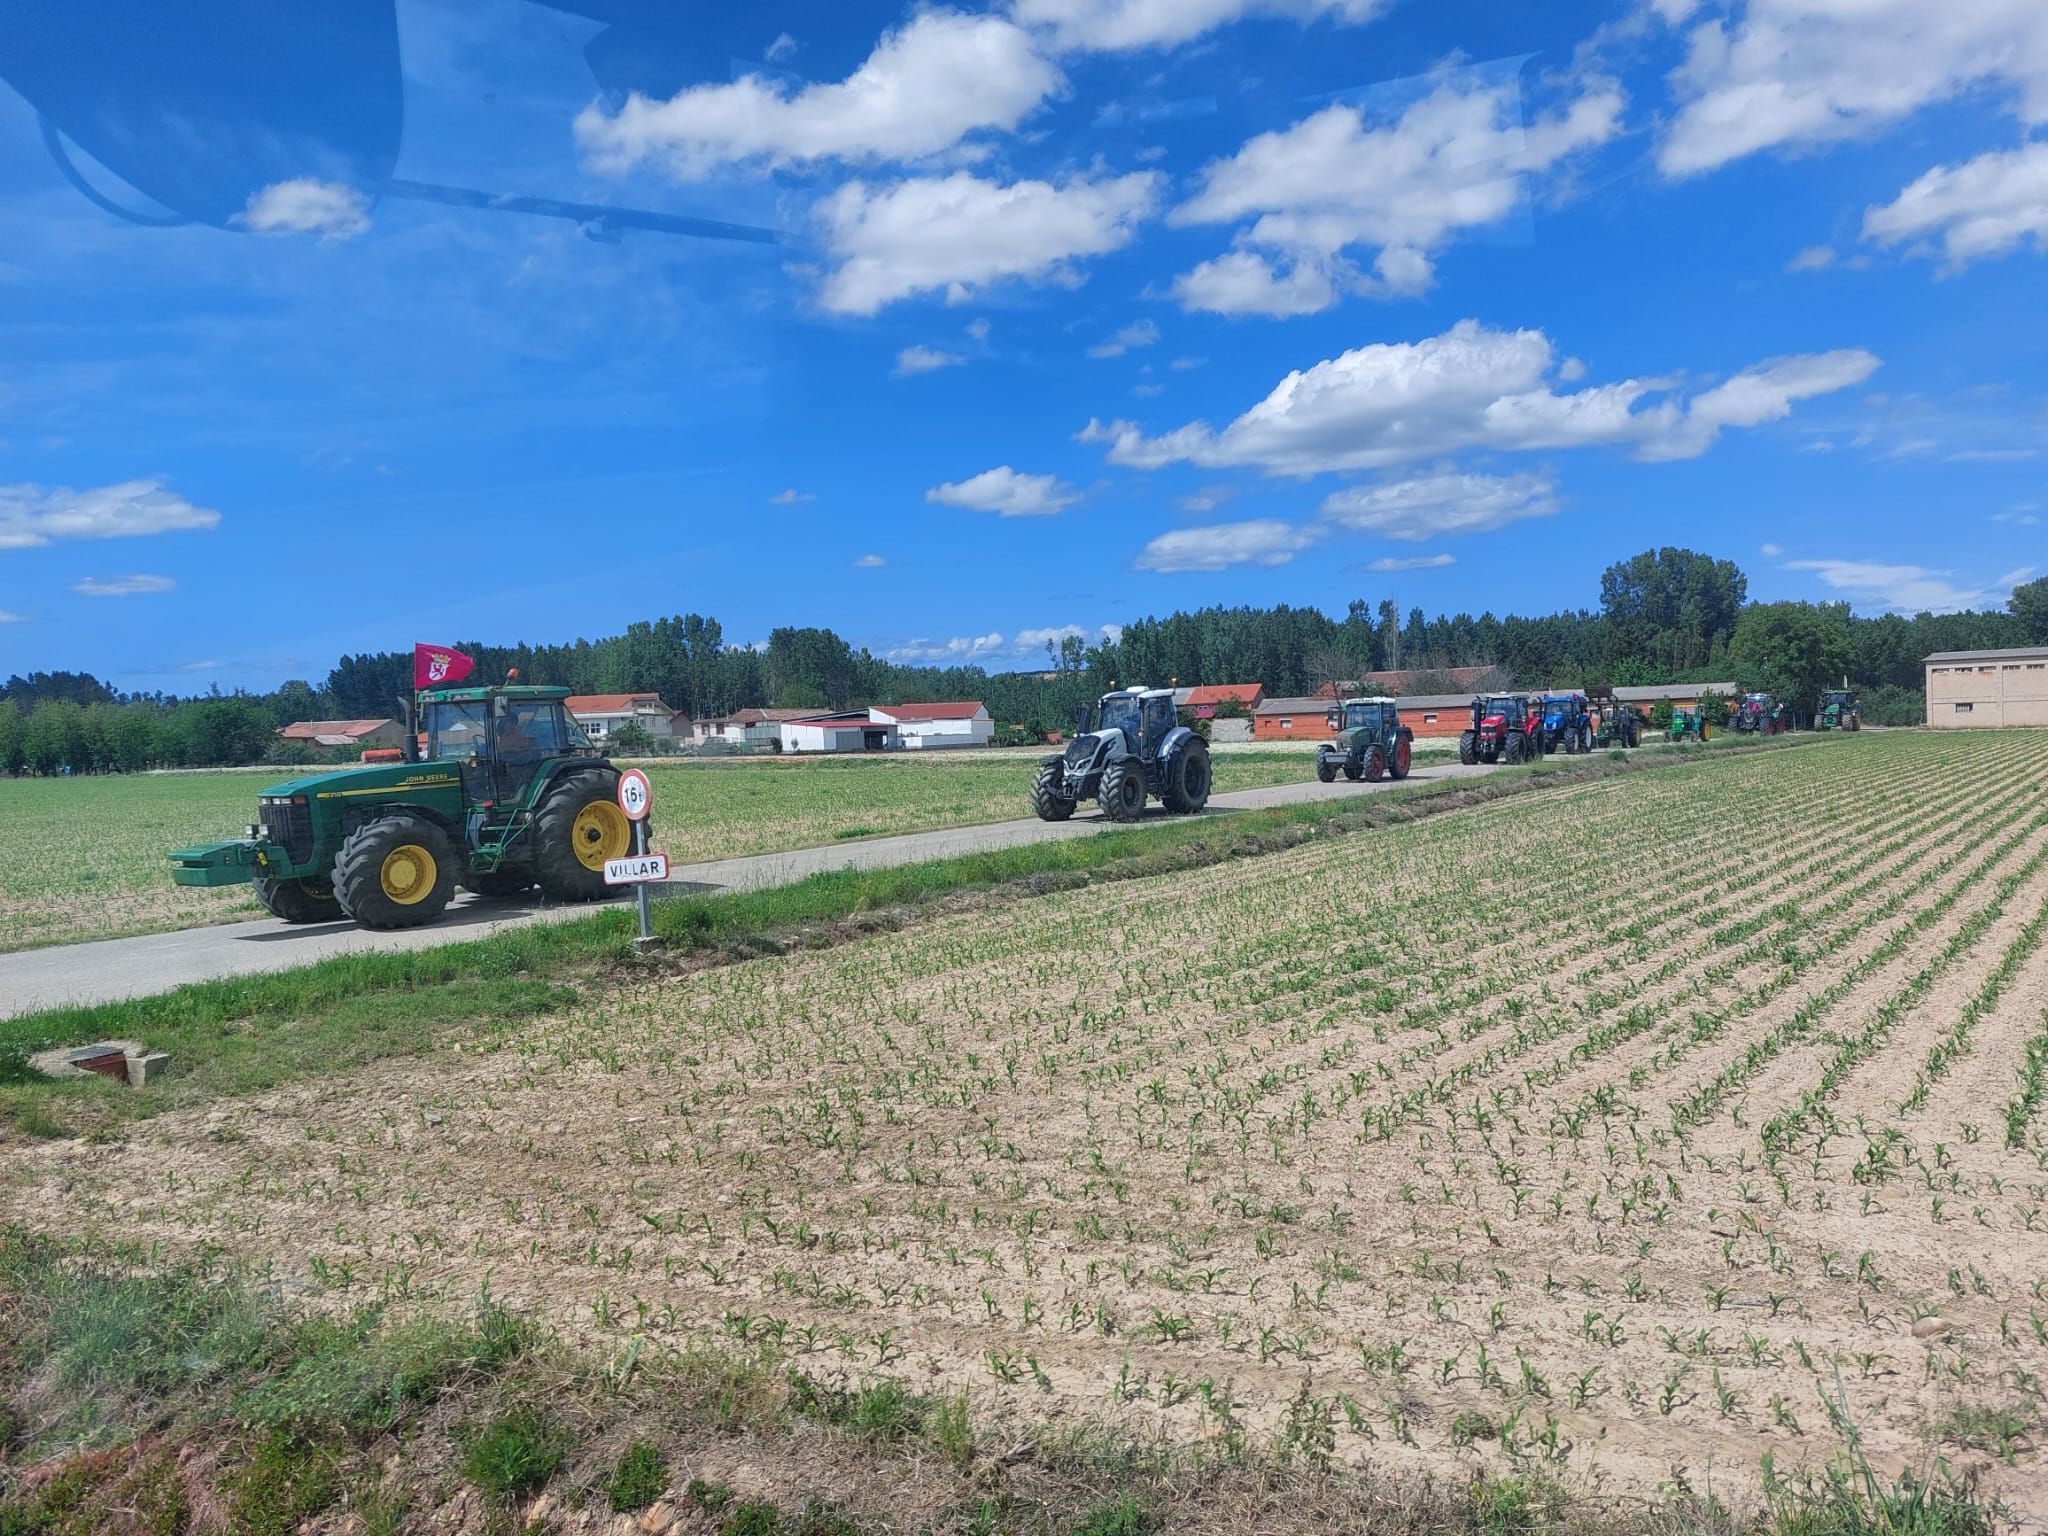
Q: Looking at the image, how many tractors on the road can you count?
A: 9